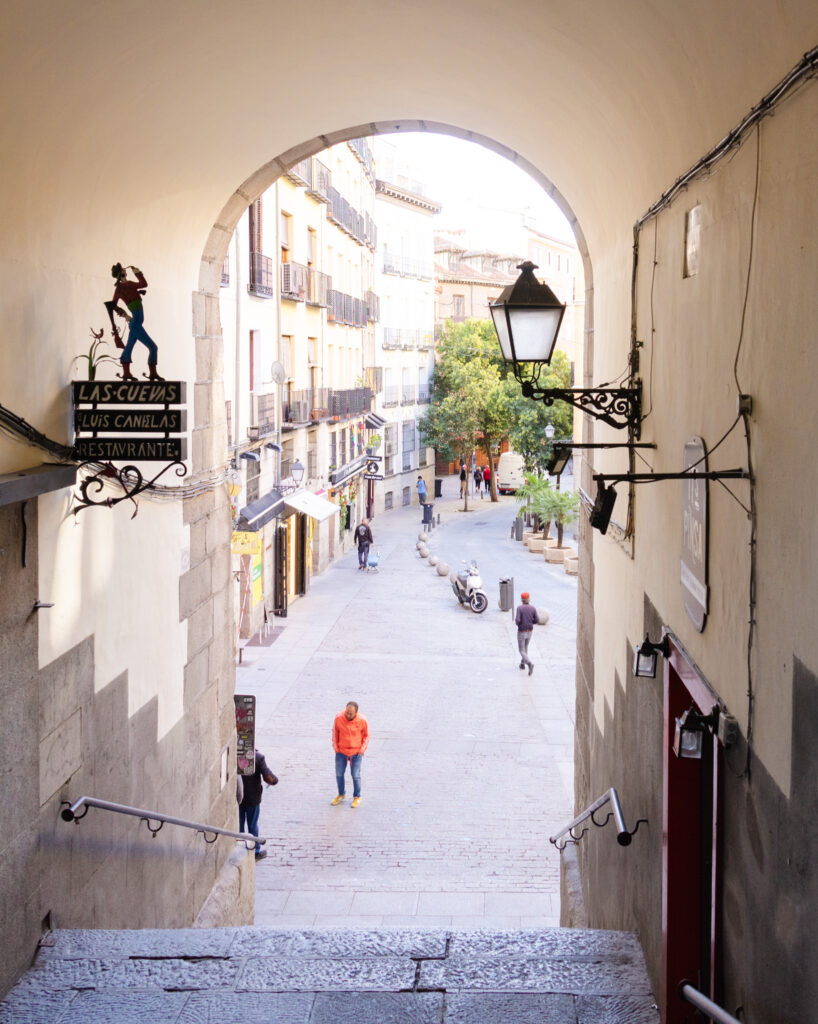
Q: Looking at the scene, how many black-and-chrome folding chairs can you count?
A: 0